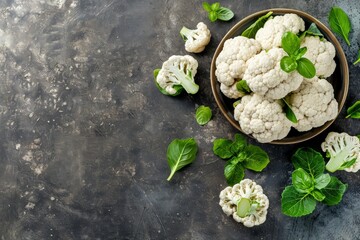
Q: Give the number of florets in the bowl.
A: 6